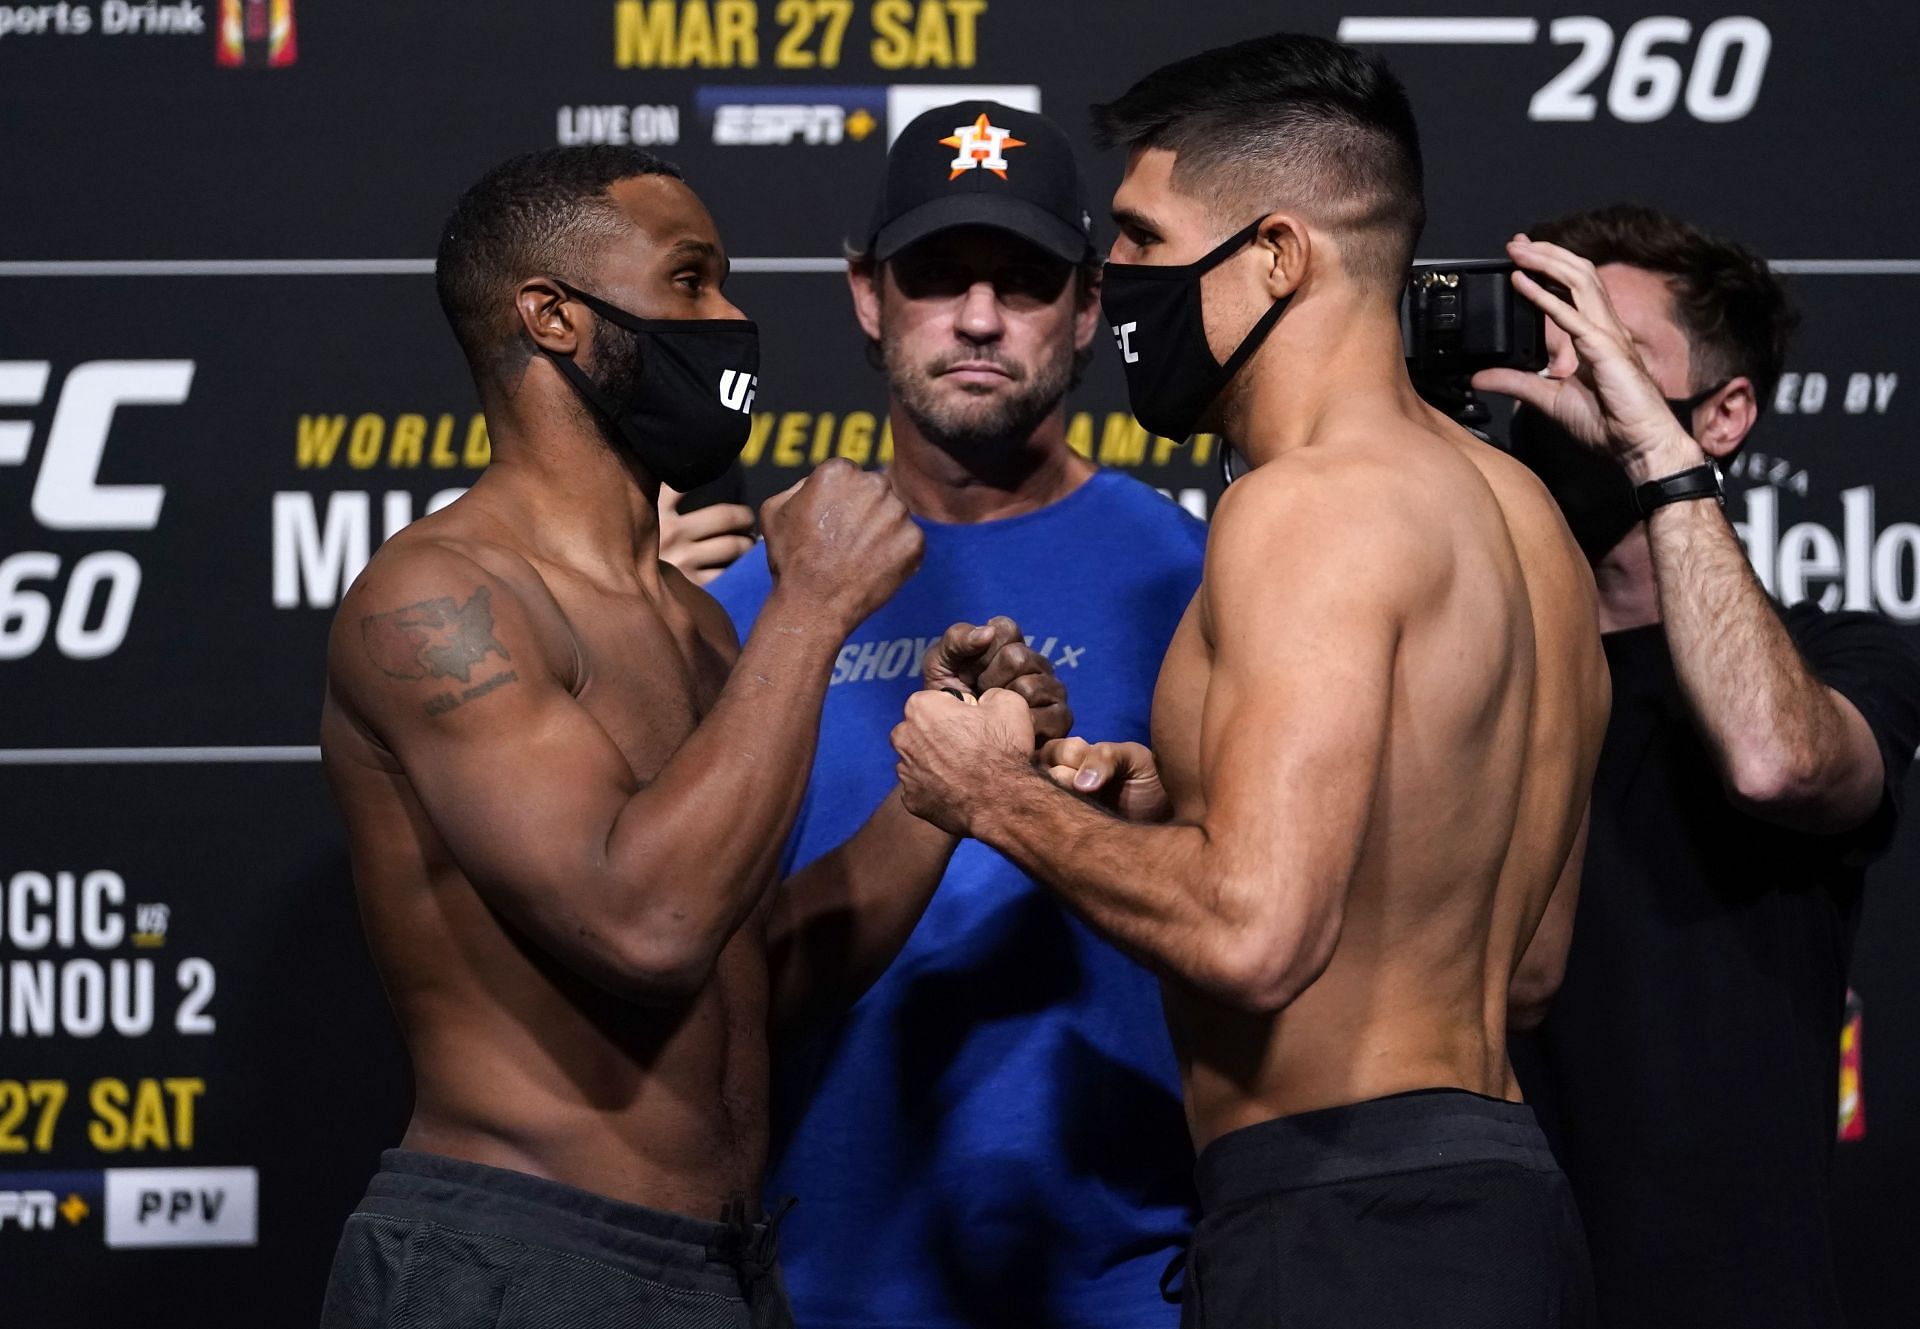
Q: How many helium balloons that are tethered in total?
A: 0